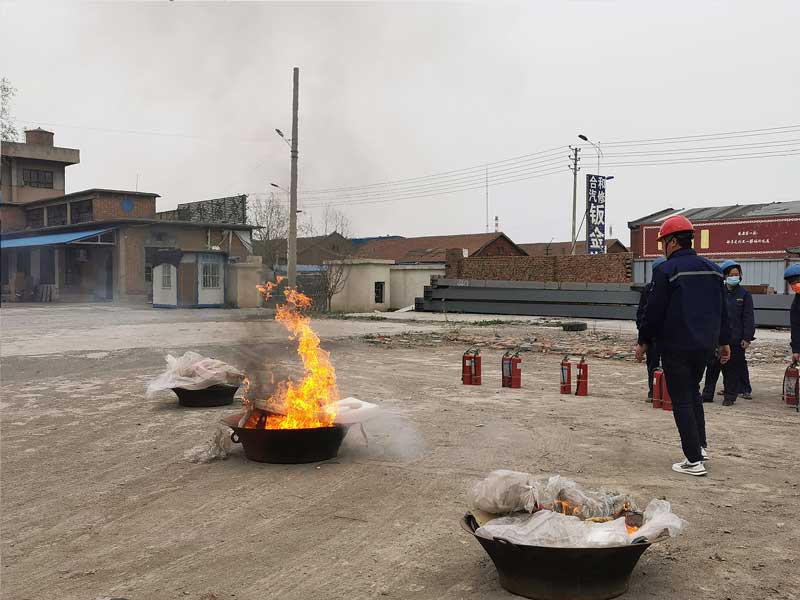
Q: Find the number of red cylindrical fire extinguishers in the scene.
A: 9